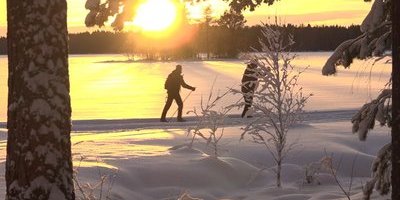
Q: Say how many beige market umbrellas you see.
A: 0